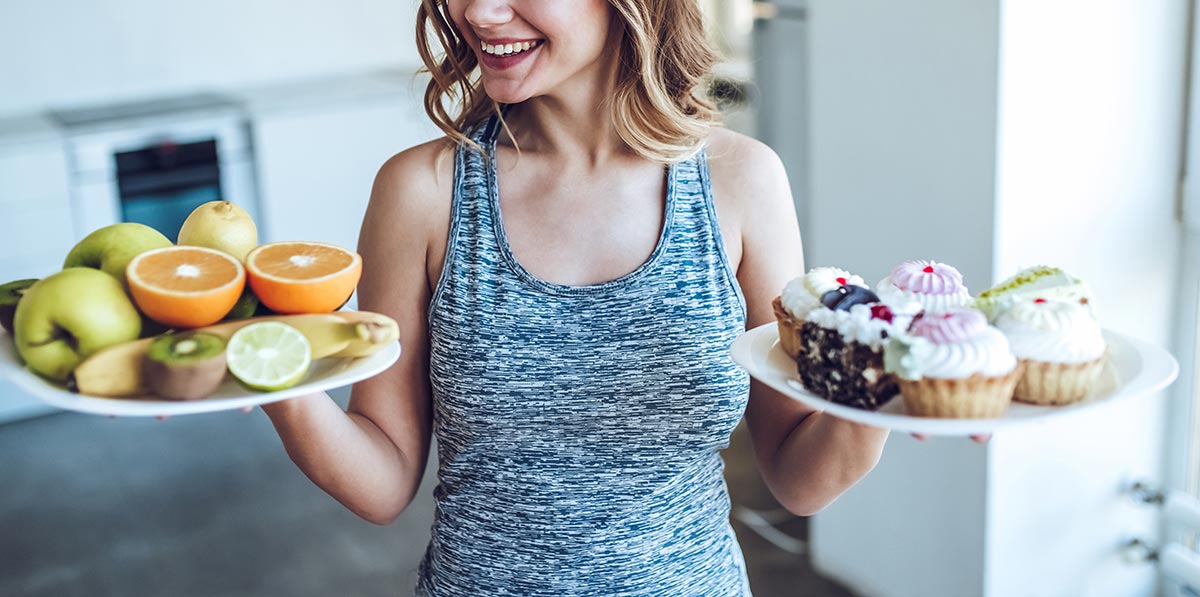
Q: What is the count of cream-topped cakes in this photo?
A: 6